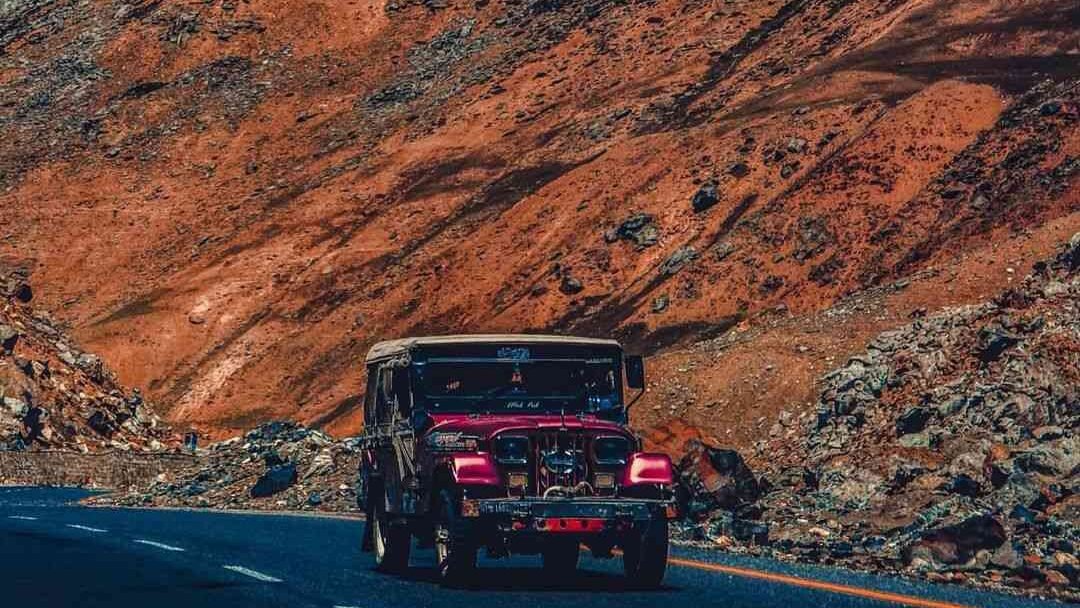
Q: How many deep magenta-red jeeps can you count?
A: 1